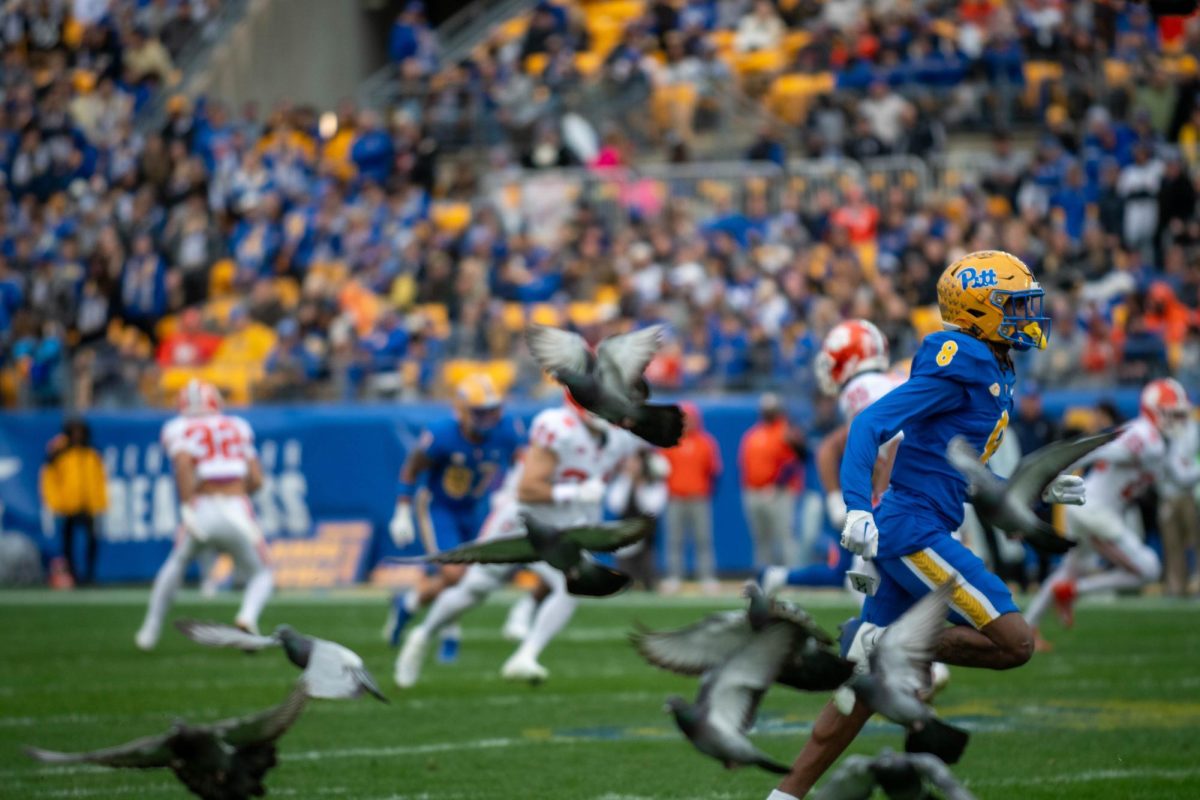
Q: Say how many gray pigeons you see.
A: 9